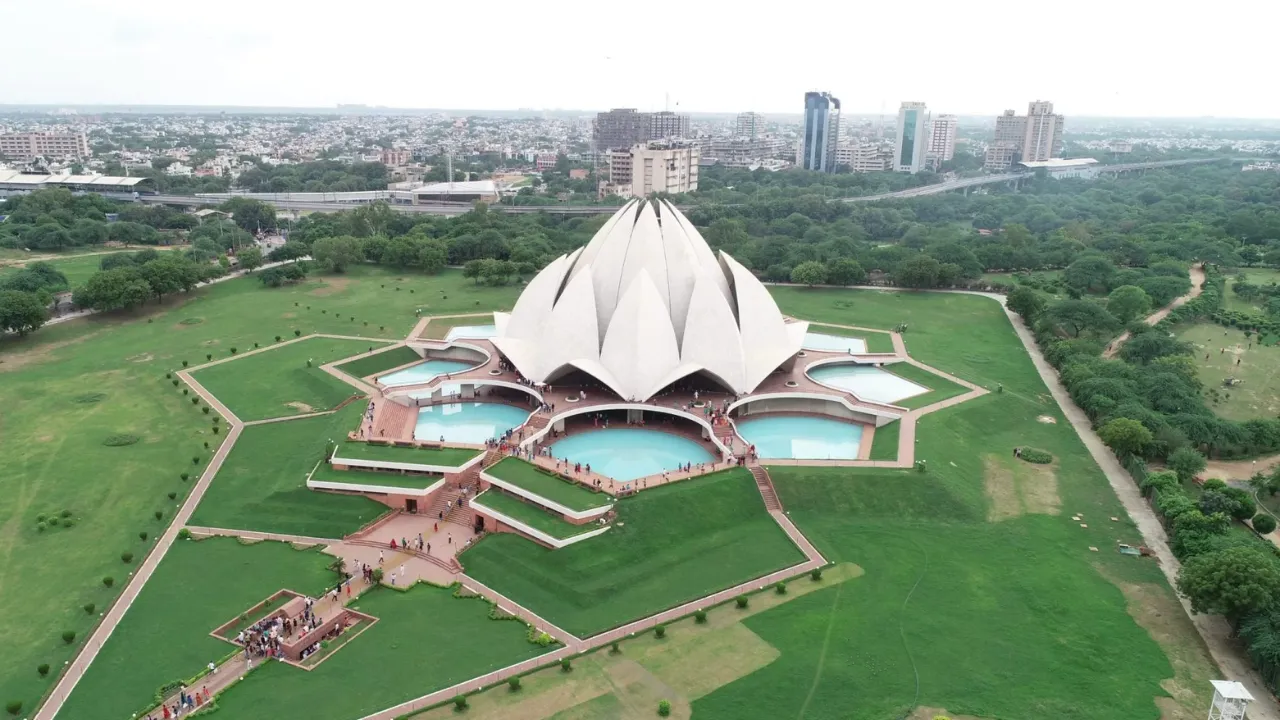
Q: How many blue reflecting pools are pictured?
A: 7